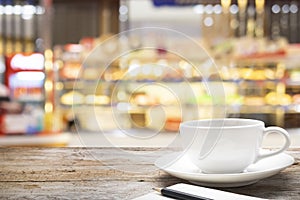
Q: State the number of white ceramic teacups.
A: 1